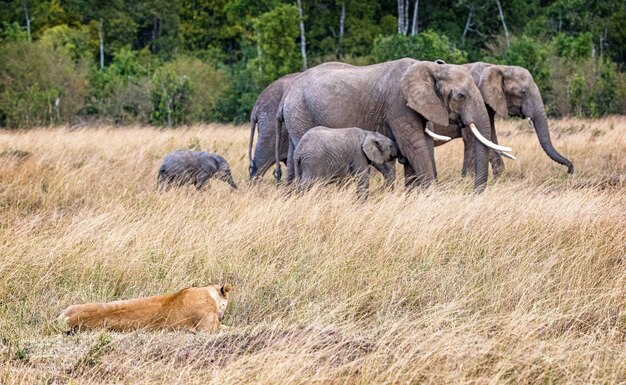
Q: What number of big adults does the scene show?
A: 3